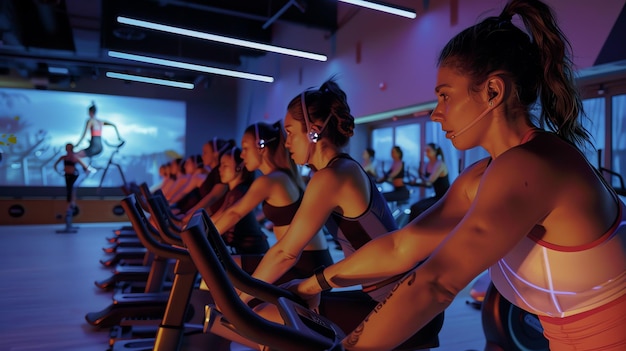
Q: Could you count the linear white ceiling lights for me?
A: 4